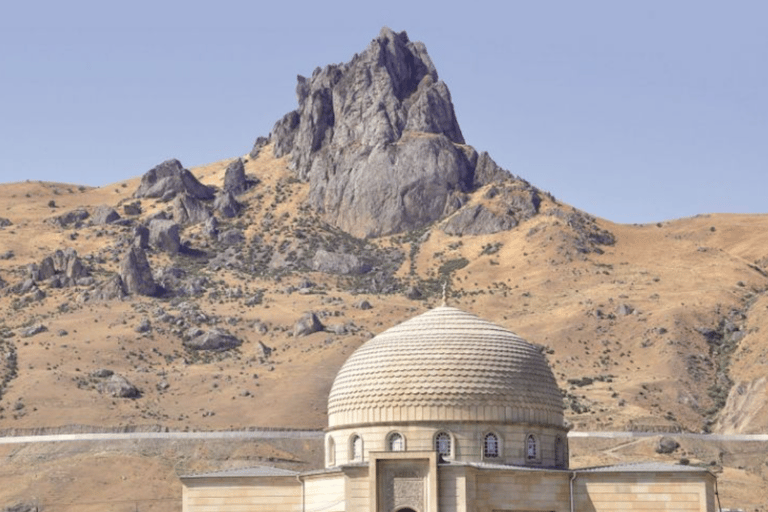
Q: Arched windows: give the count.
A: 7